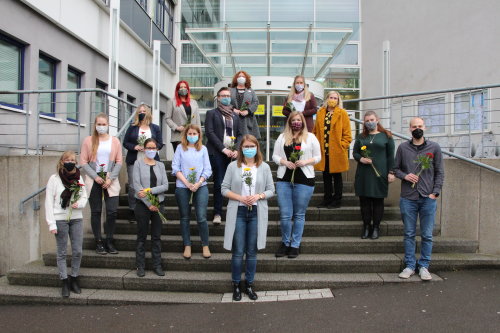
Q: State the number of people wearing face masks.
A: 14